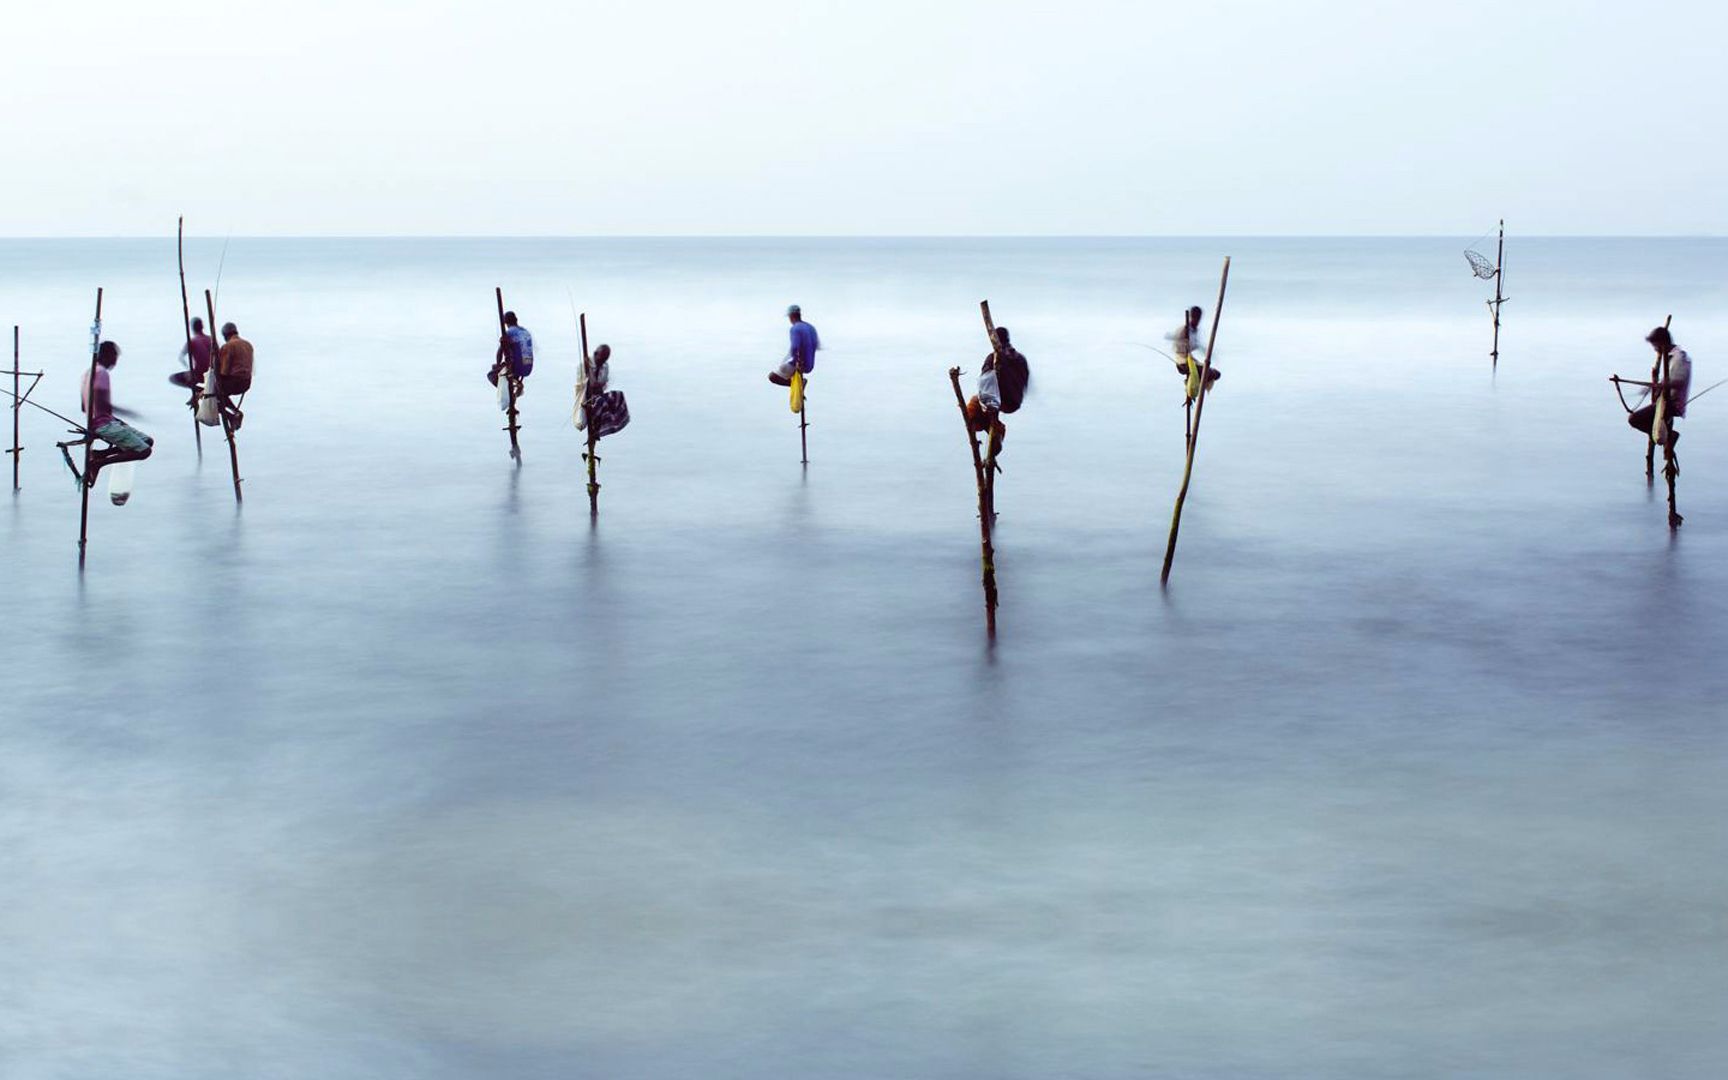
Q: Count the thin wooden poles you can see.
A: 14